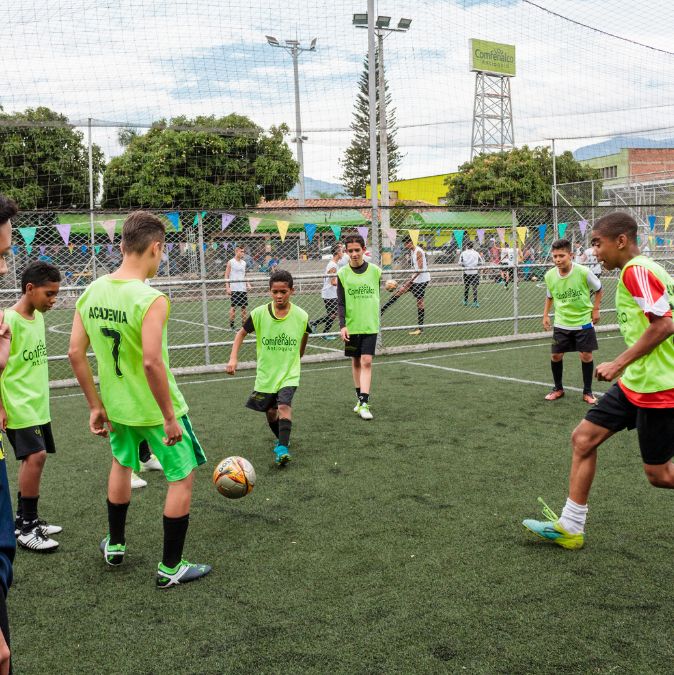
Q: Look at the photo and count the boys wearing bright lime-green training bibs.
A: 6